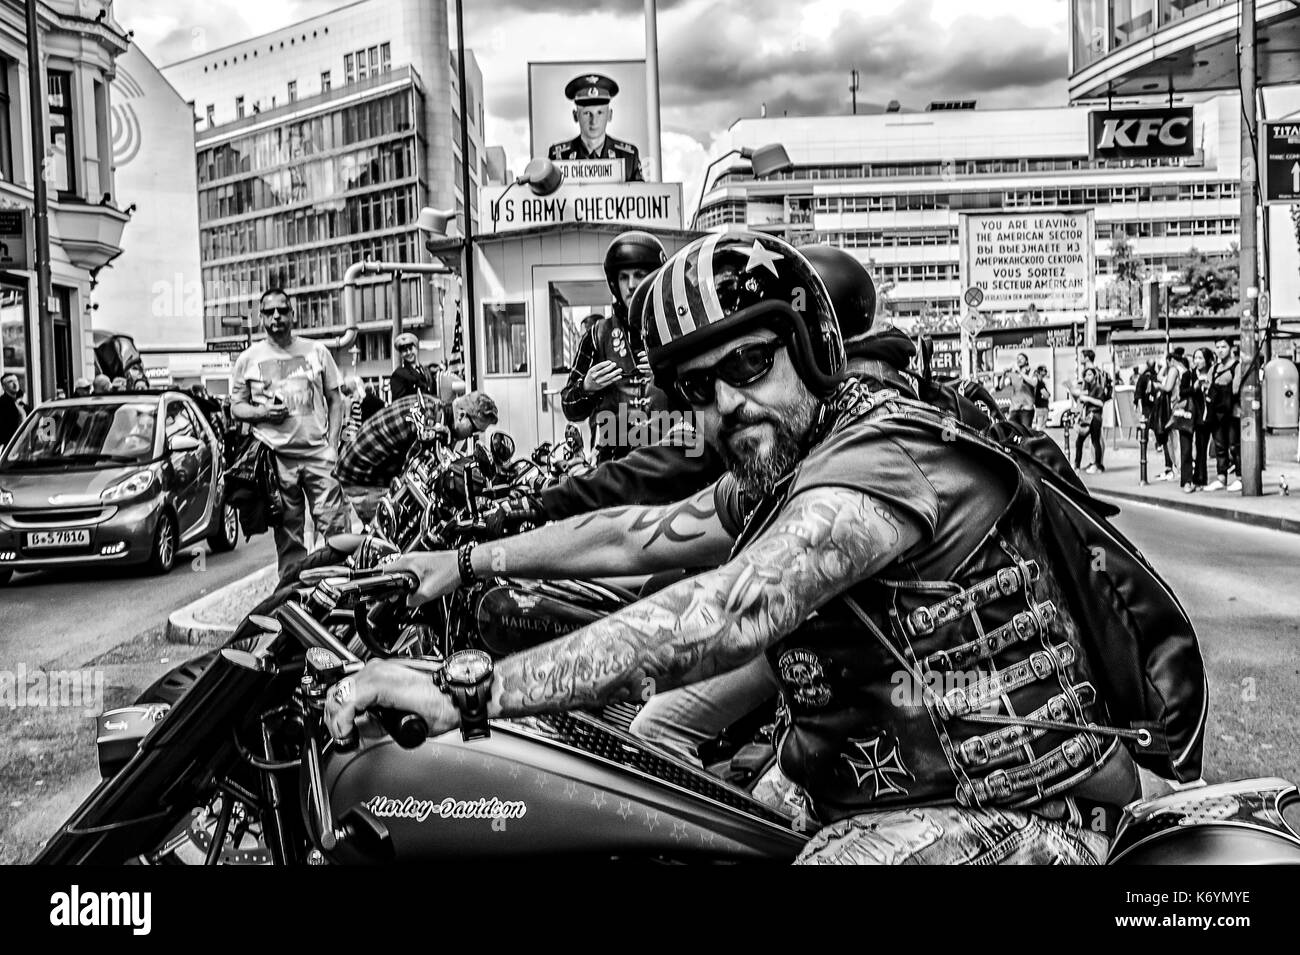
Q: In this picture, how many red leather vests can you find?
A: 0